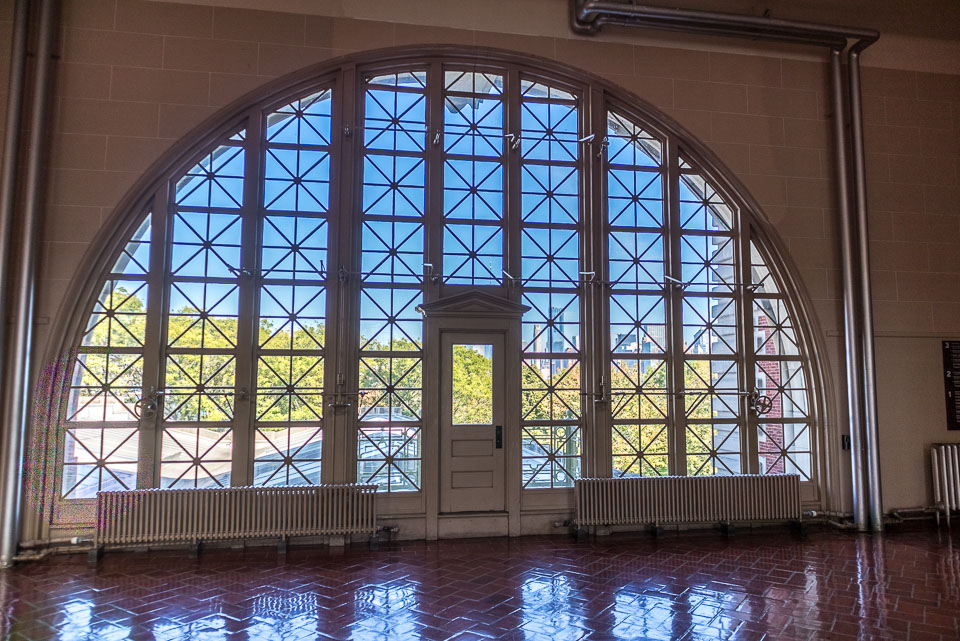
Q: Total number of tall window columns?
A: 9